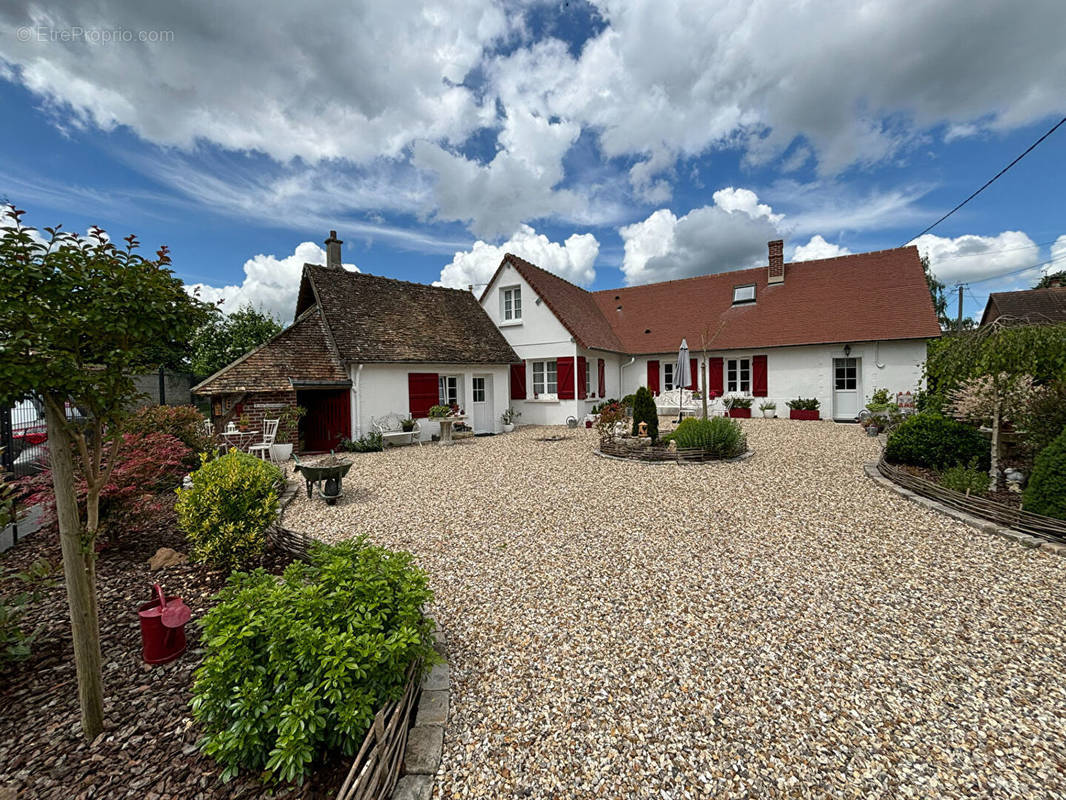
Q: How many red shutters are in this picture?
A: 9